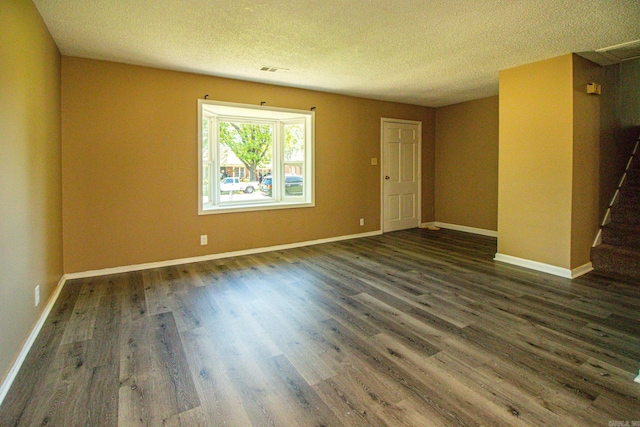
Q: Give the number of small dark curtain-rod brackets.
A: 3